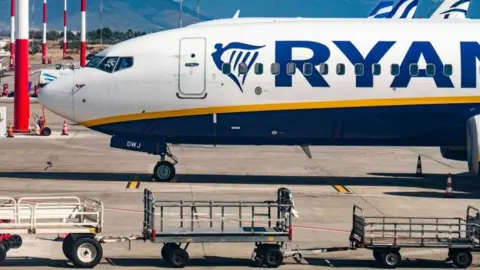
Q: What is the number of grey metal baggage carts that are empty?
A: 2